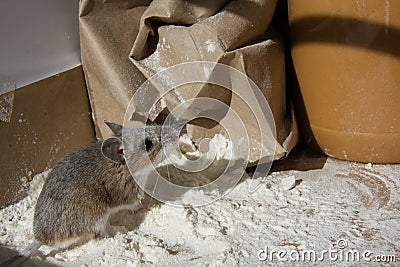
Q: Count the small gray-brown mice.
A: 1